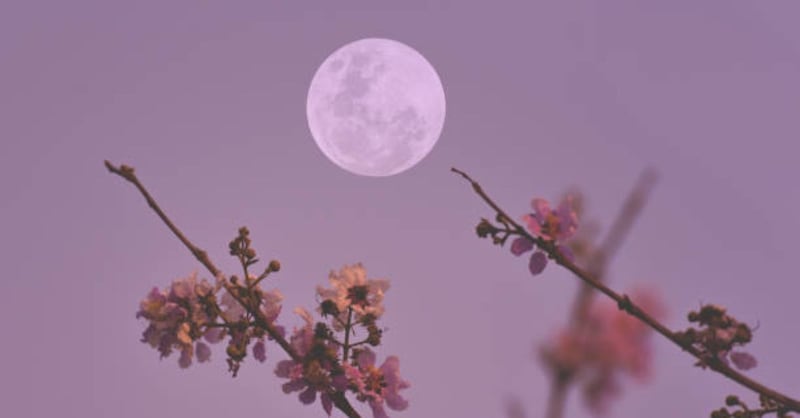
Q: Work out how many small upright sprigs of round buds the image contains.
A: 1